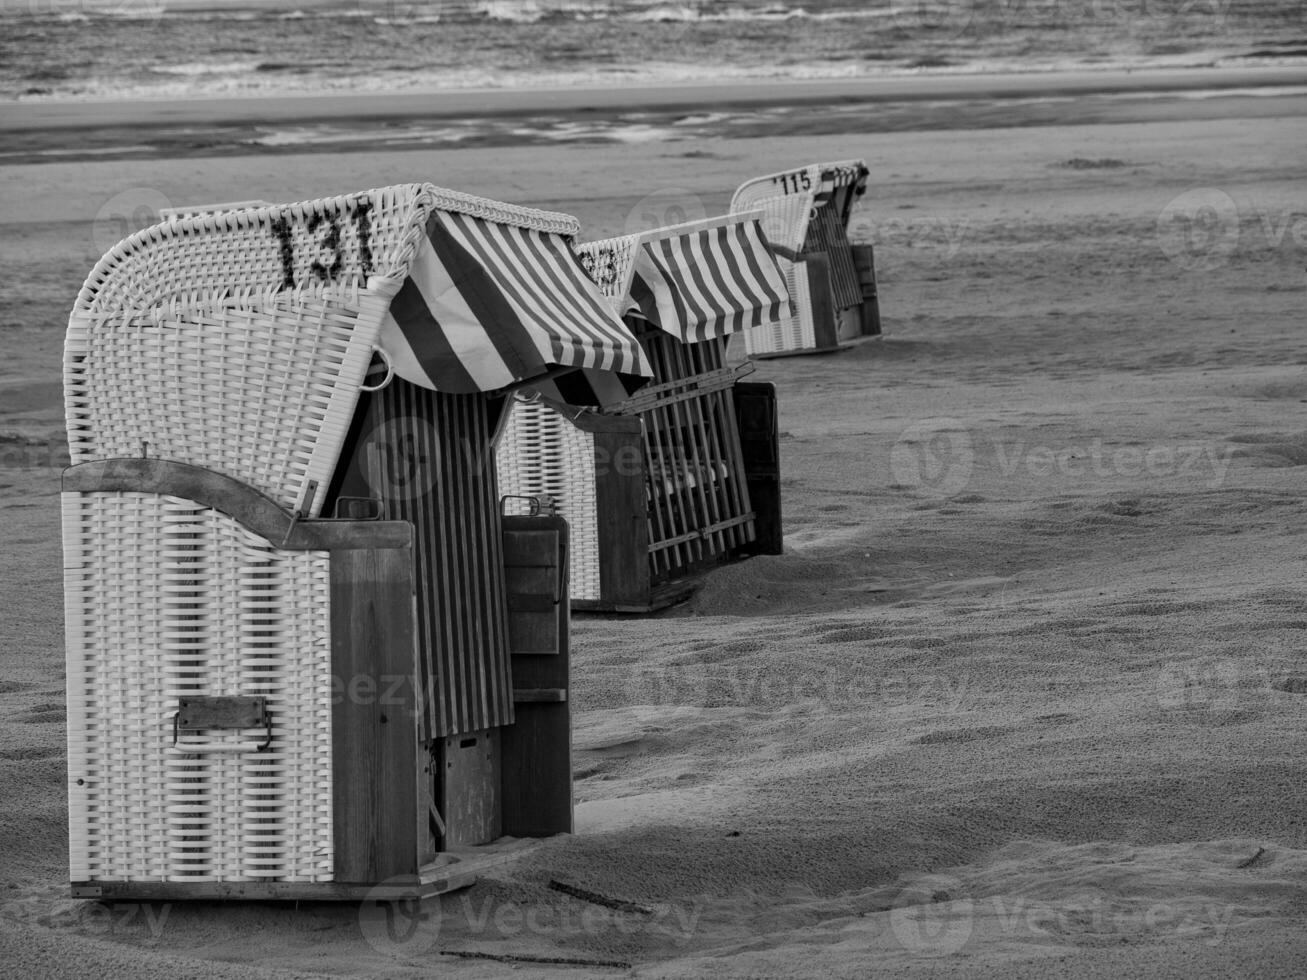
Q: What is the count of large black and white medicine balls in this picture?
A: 0